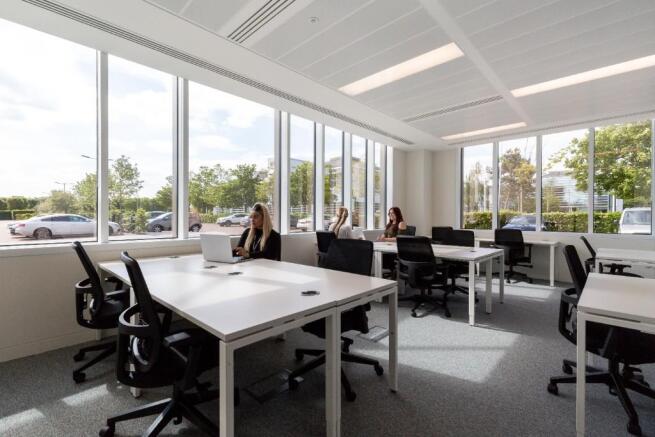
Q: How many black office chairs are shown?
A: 11